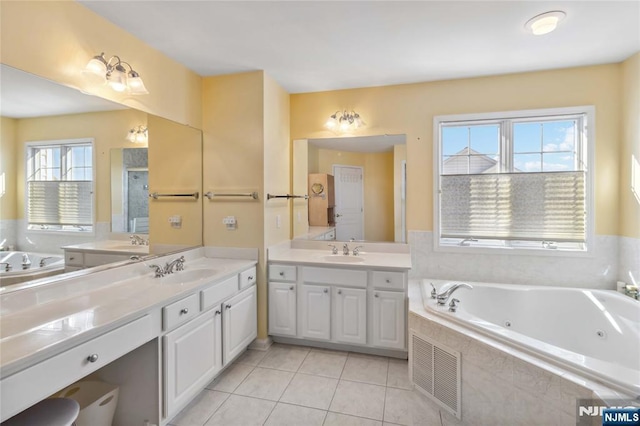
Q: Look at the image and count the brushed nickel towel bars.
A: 2